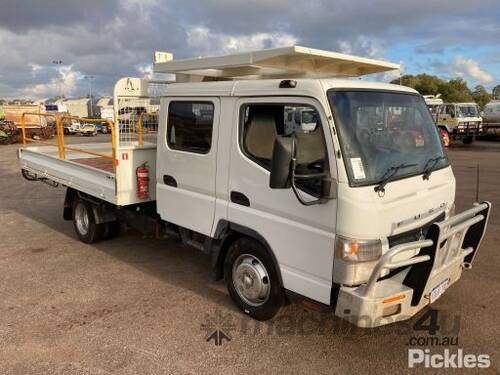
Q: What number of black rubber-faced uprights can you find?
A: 2